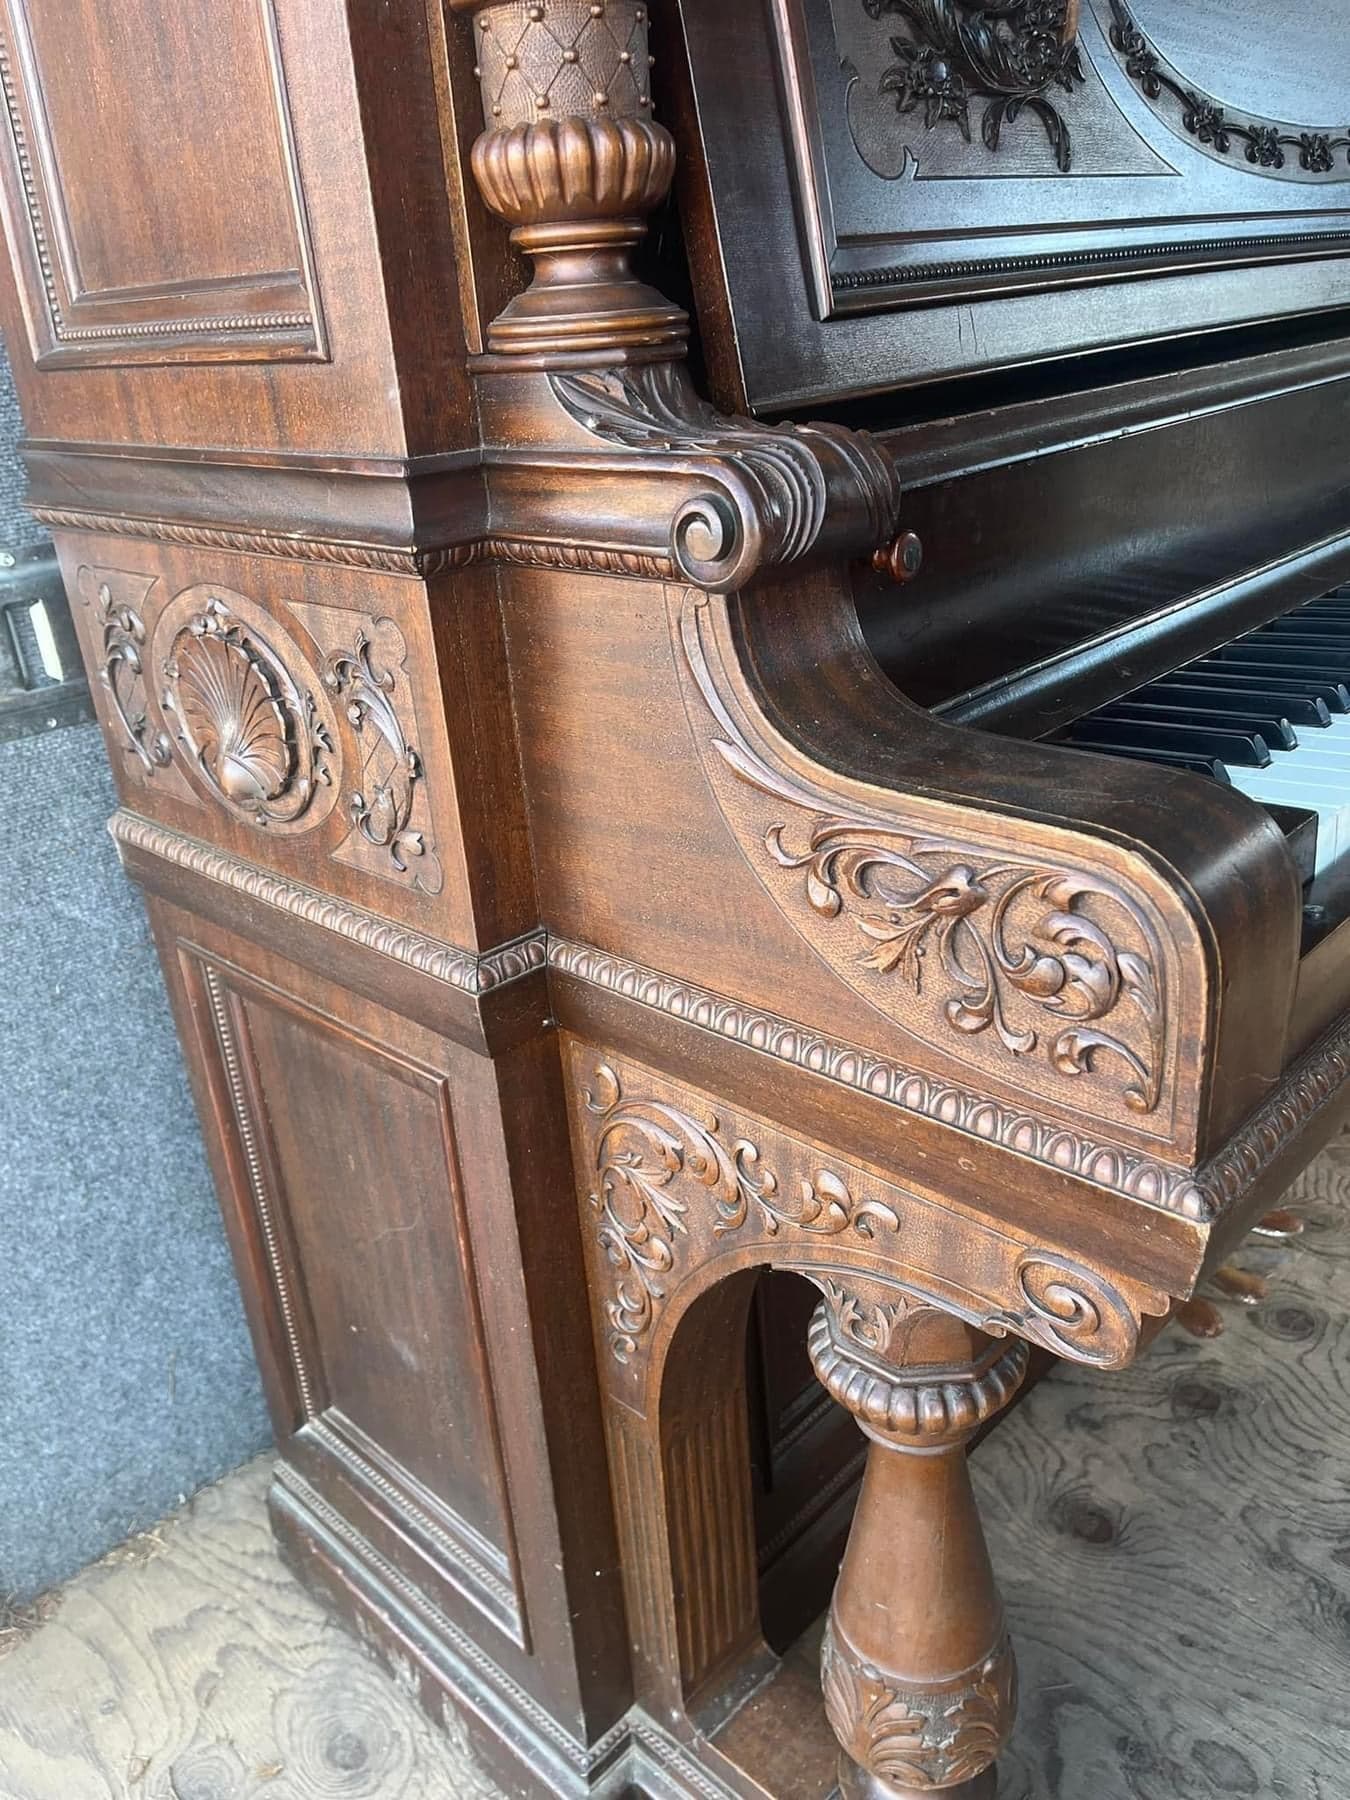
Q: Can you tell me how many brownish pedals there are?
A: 3